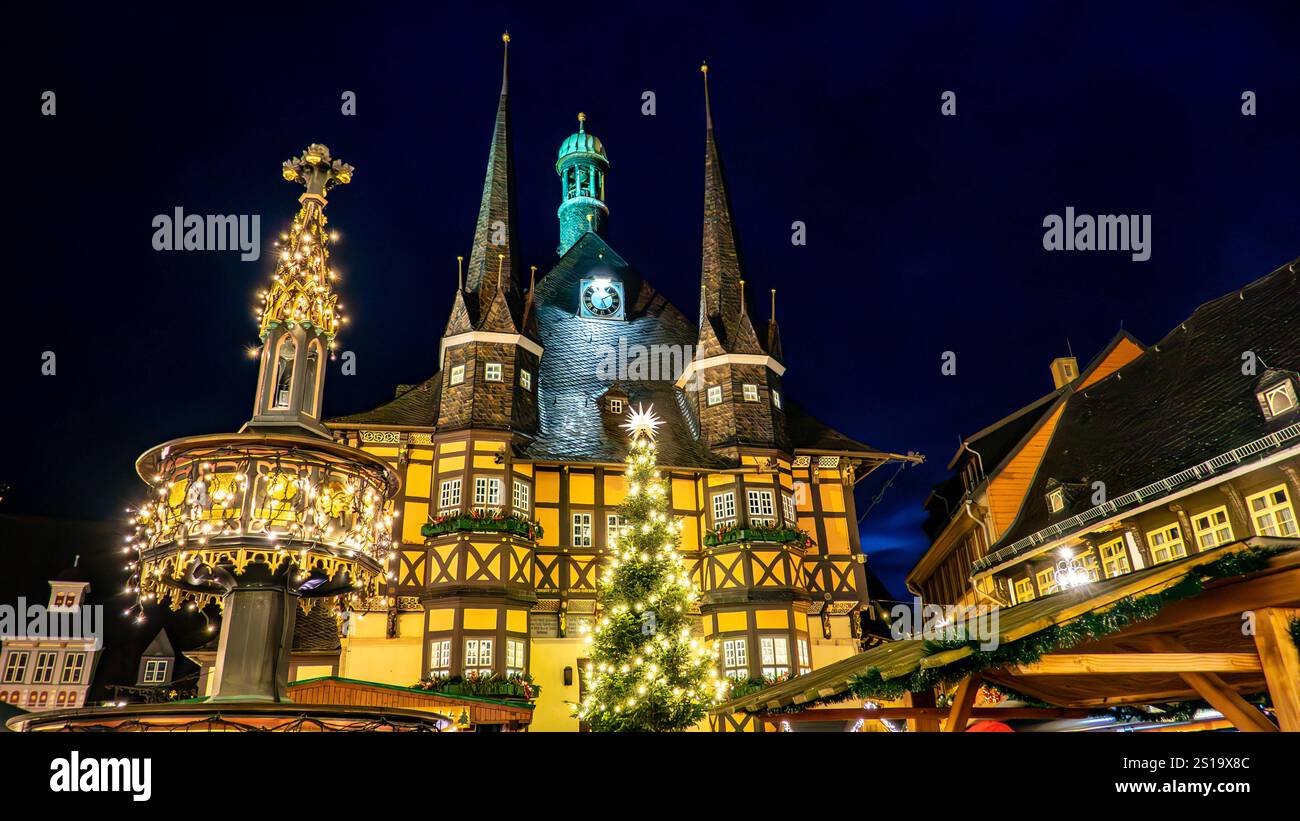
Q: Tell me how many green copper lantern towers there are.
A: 1